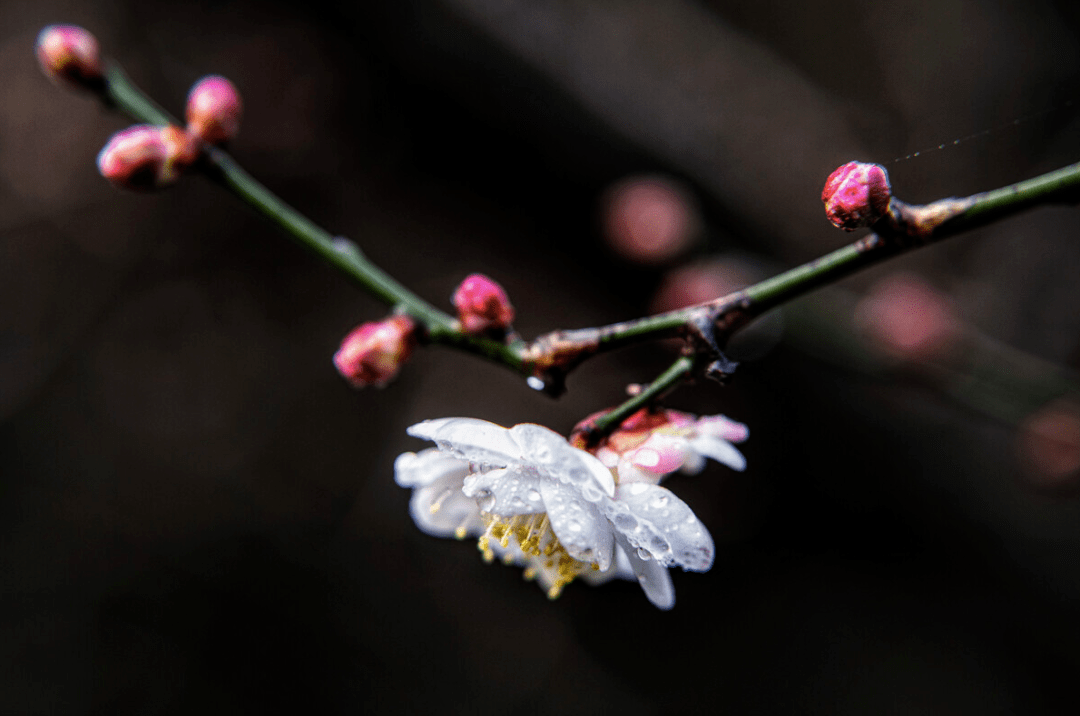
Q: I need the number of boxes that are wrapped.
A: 0